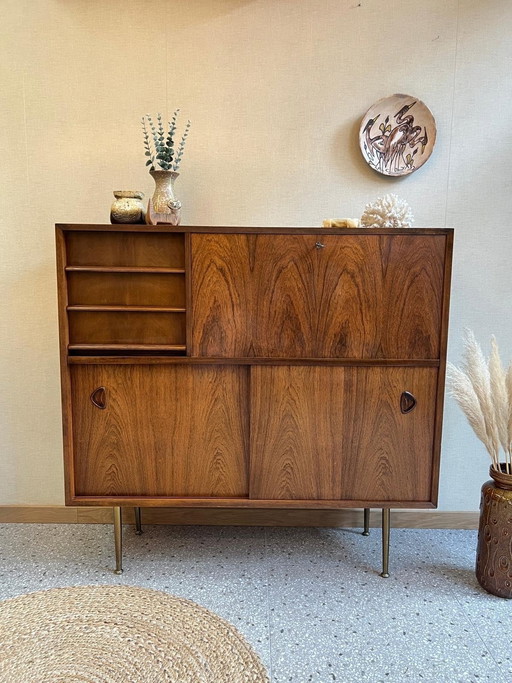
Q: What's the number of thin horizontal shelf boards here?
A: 3